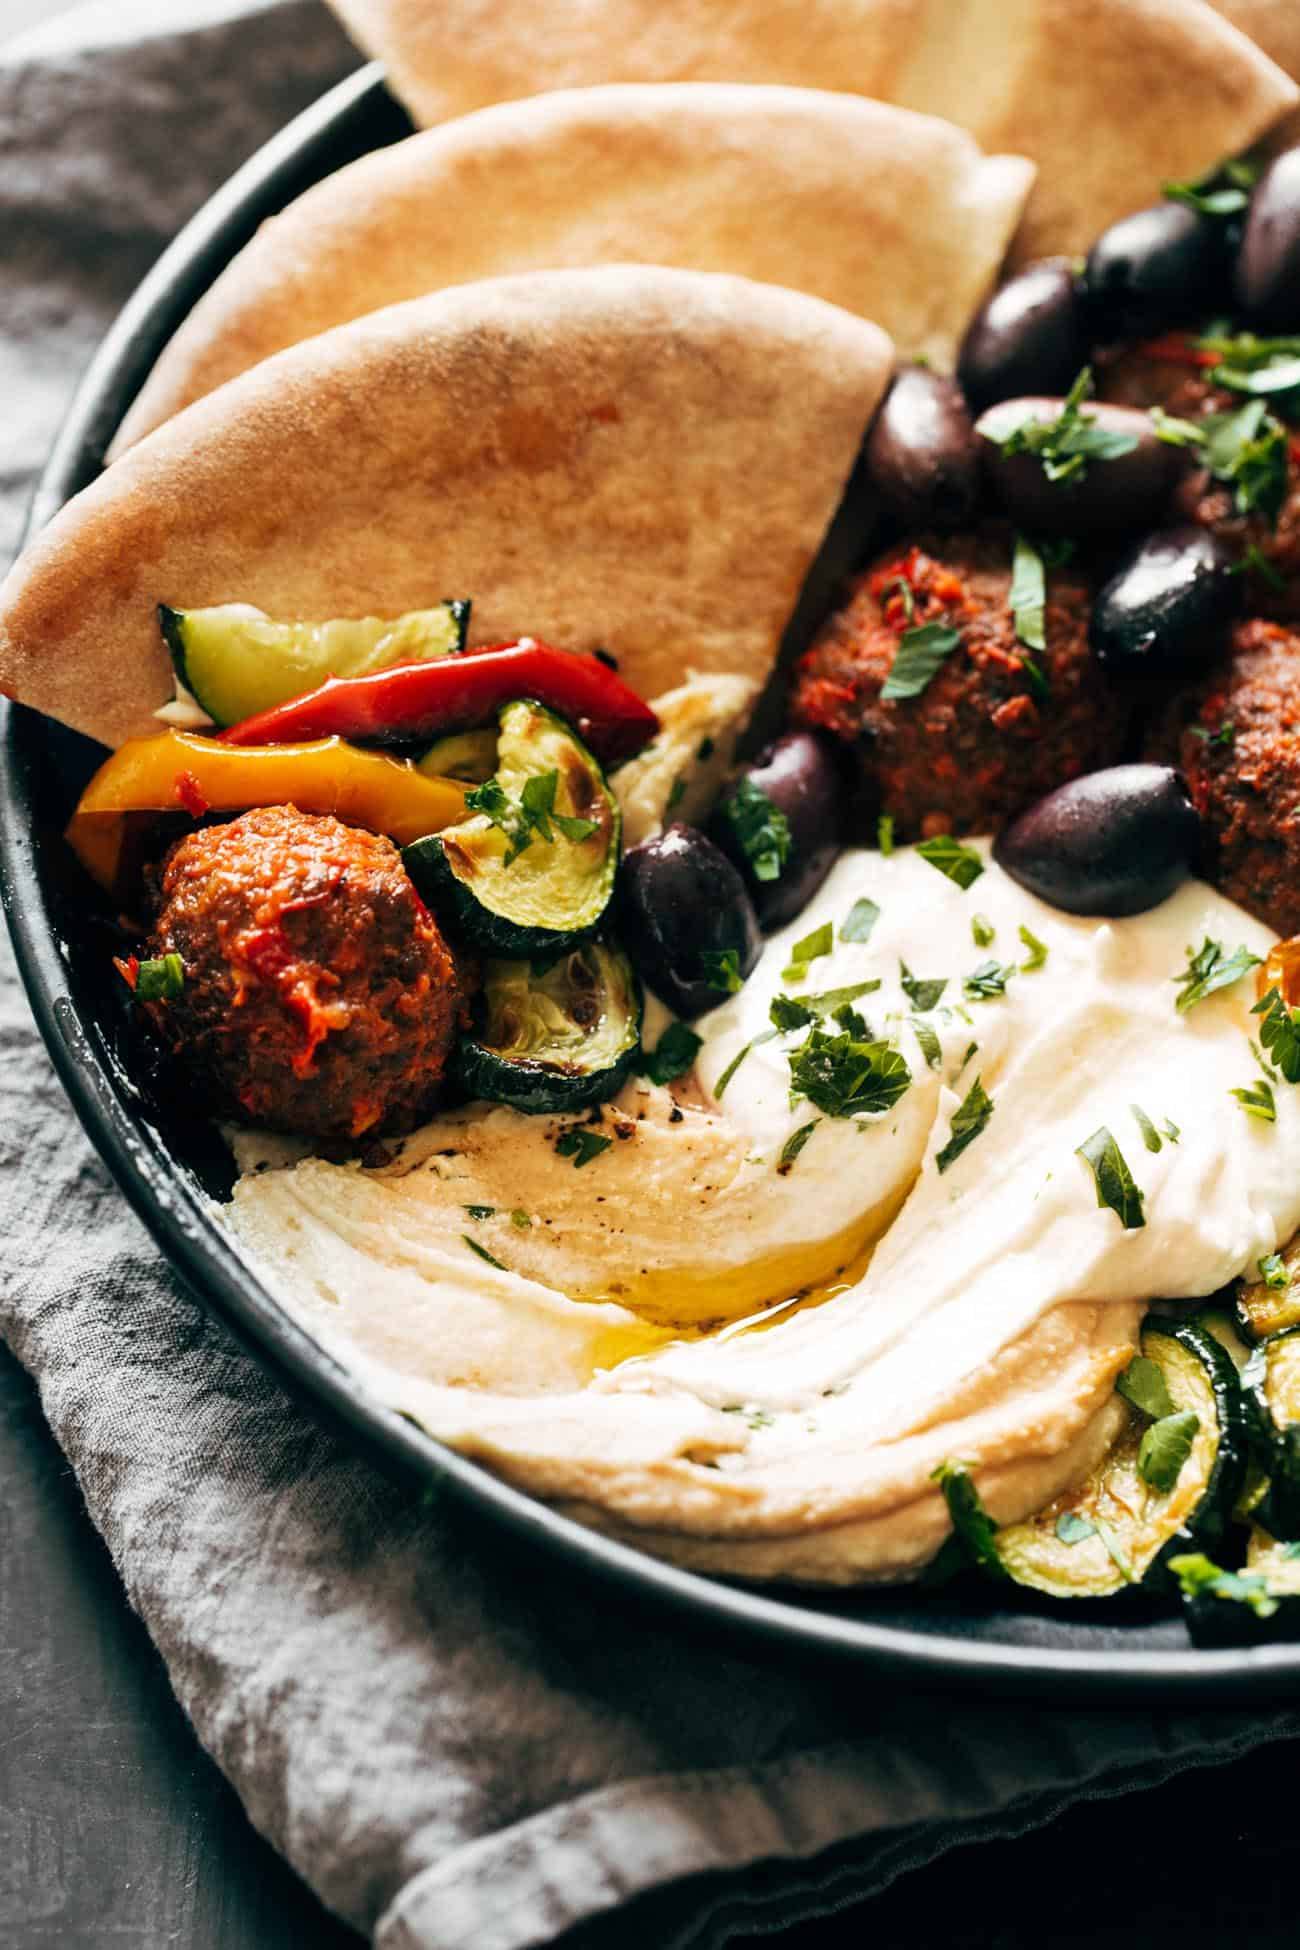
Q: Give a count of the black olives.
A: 9